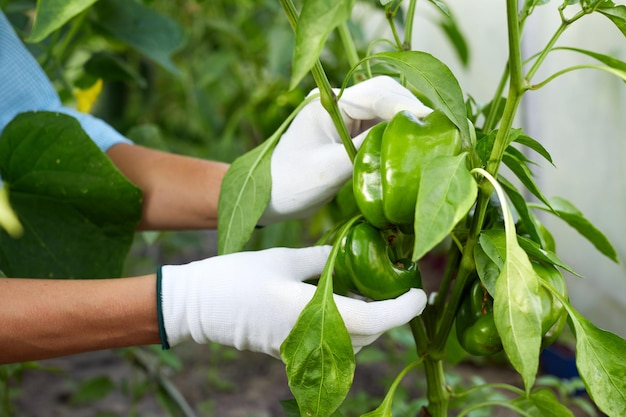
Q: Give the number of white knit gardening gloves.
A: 2